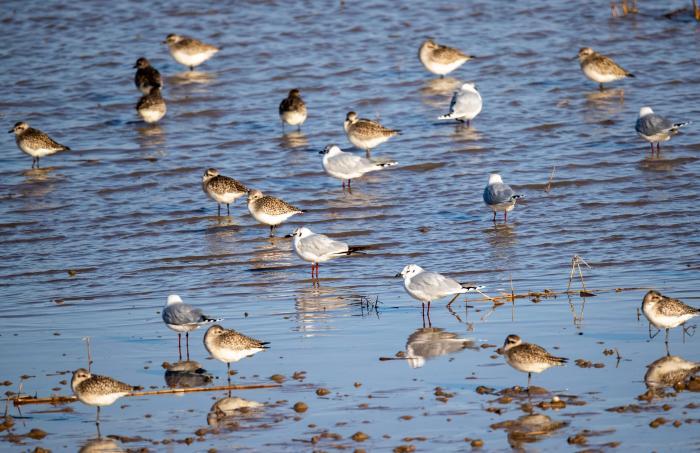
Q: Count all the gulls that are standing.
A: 7